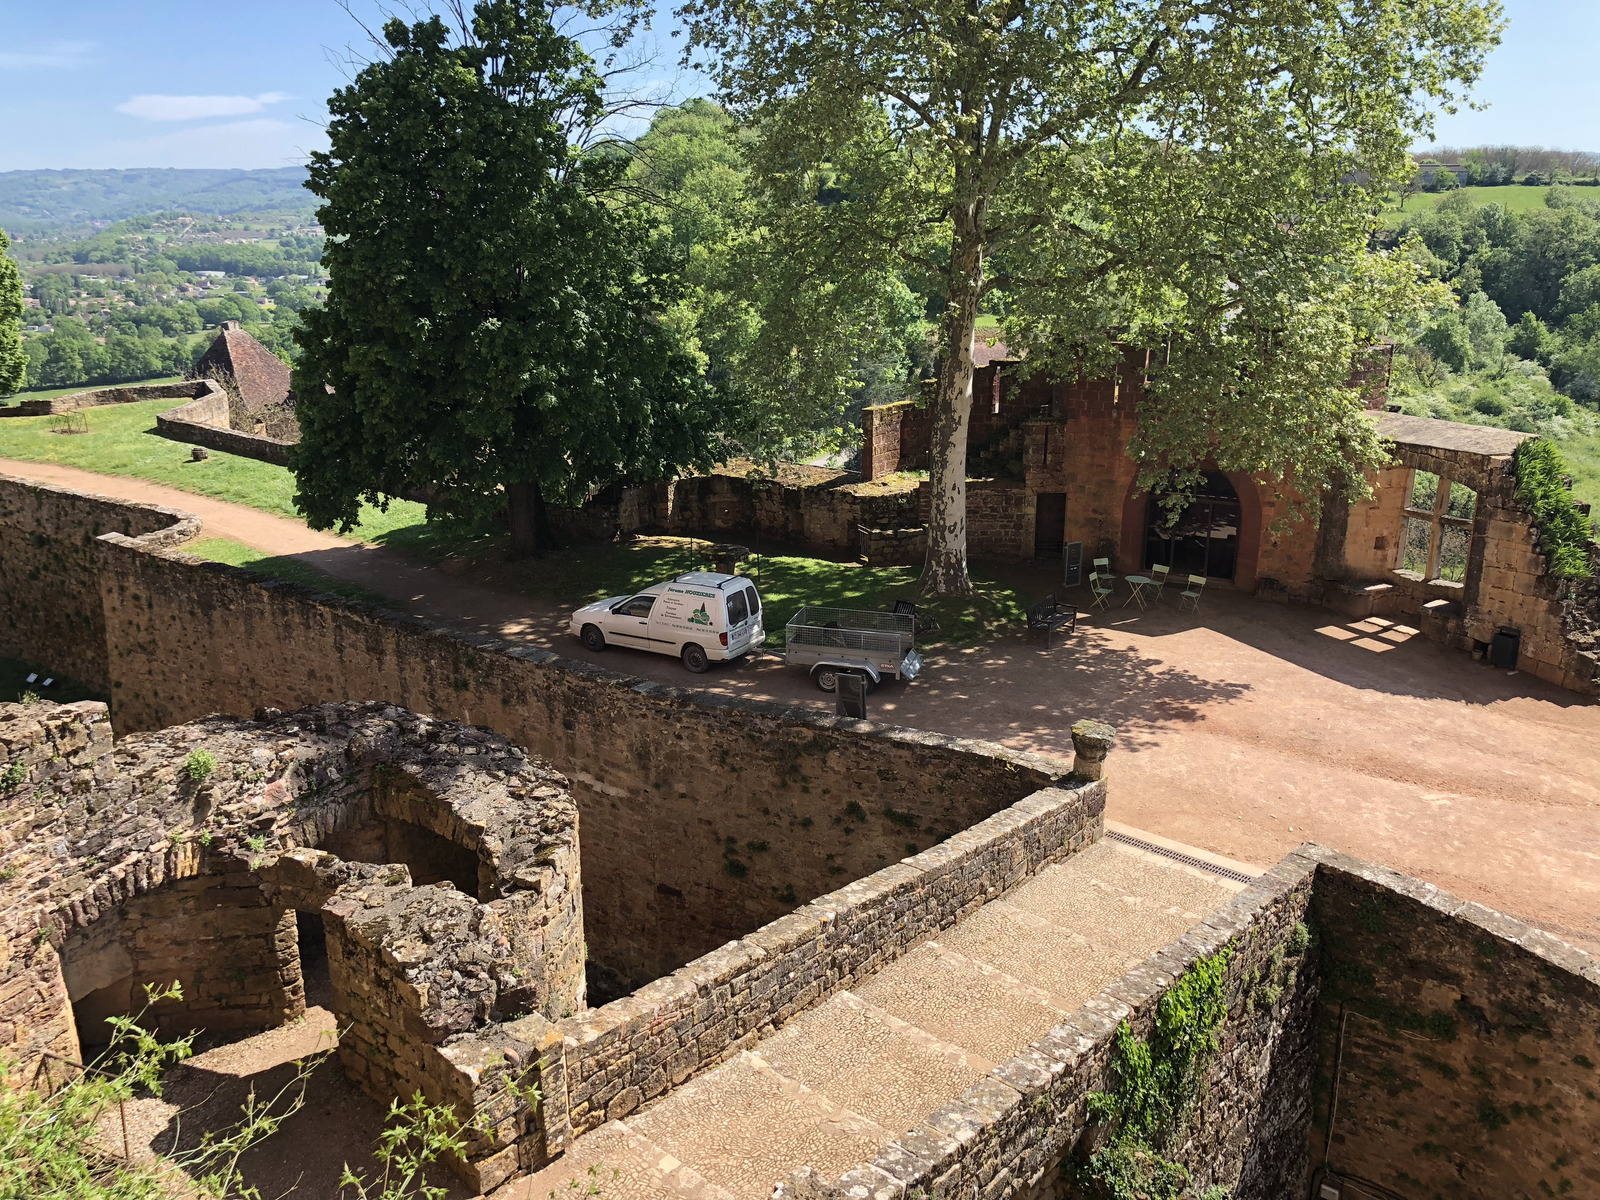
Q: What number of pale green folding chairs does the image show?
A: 4